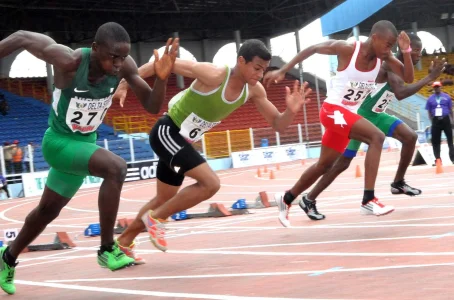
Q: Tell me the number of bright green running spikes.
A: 2